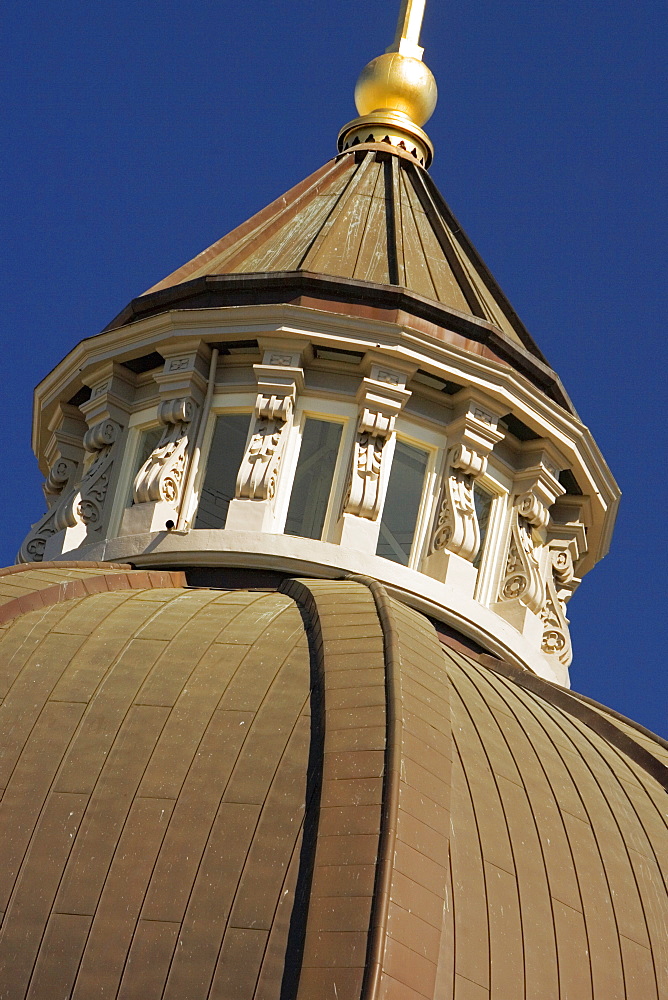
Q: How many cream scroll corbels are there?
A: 8